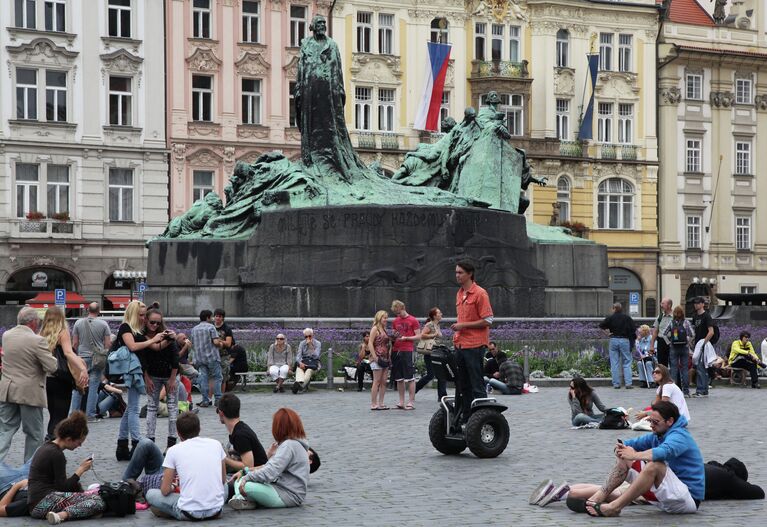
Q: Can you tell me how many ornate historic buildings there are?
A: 4